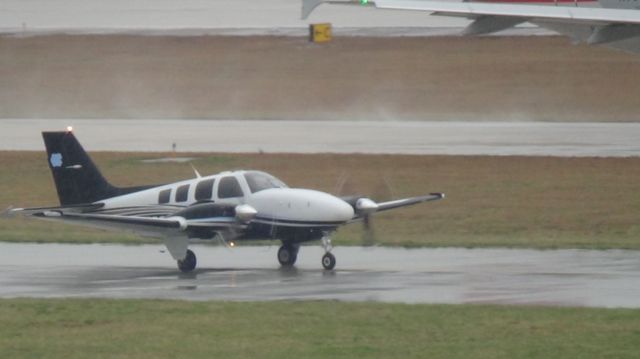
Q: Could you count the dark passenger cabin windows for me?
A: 4